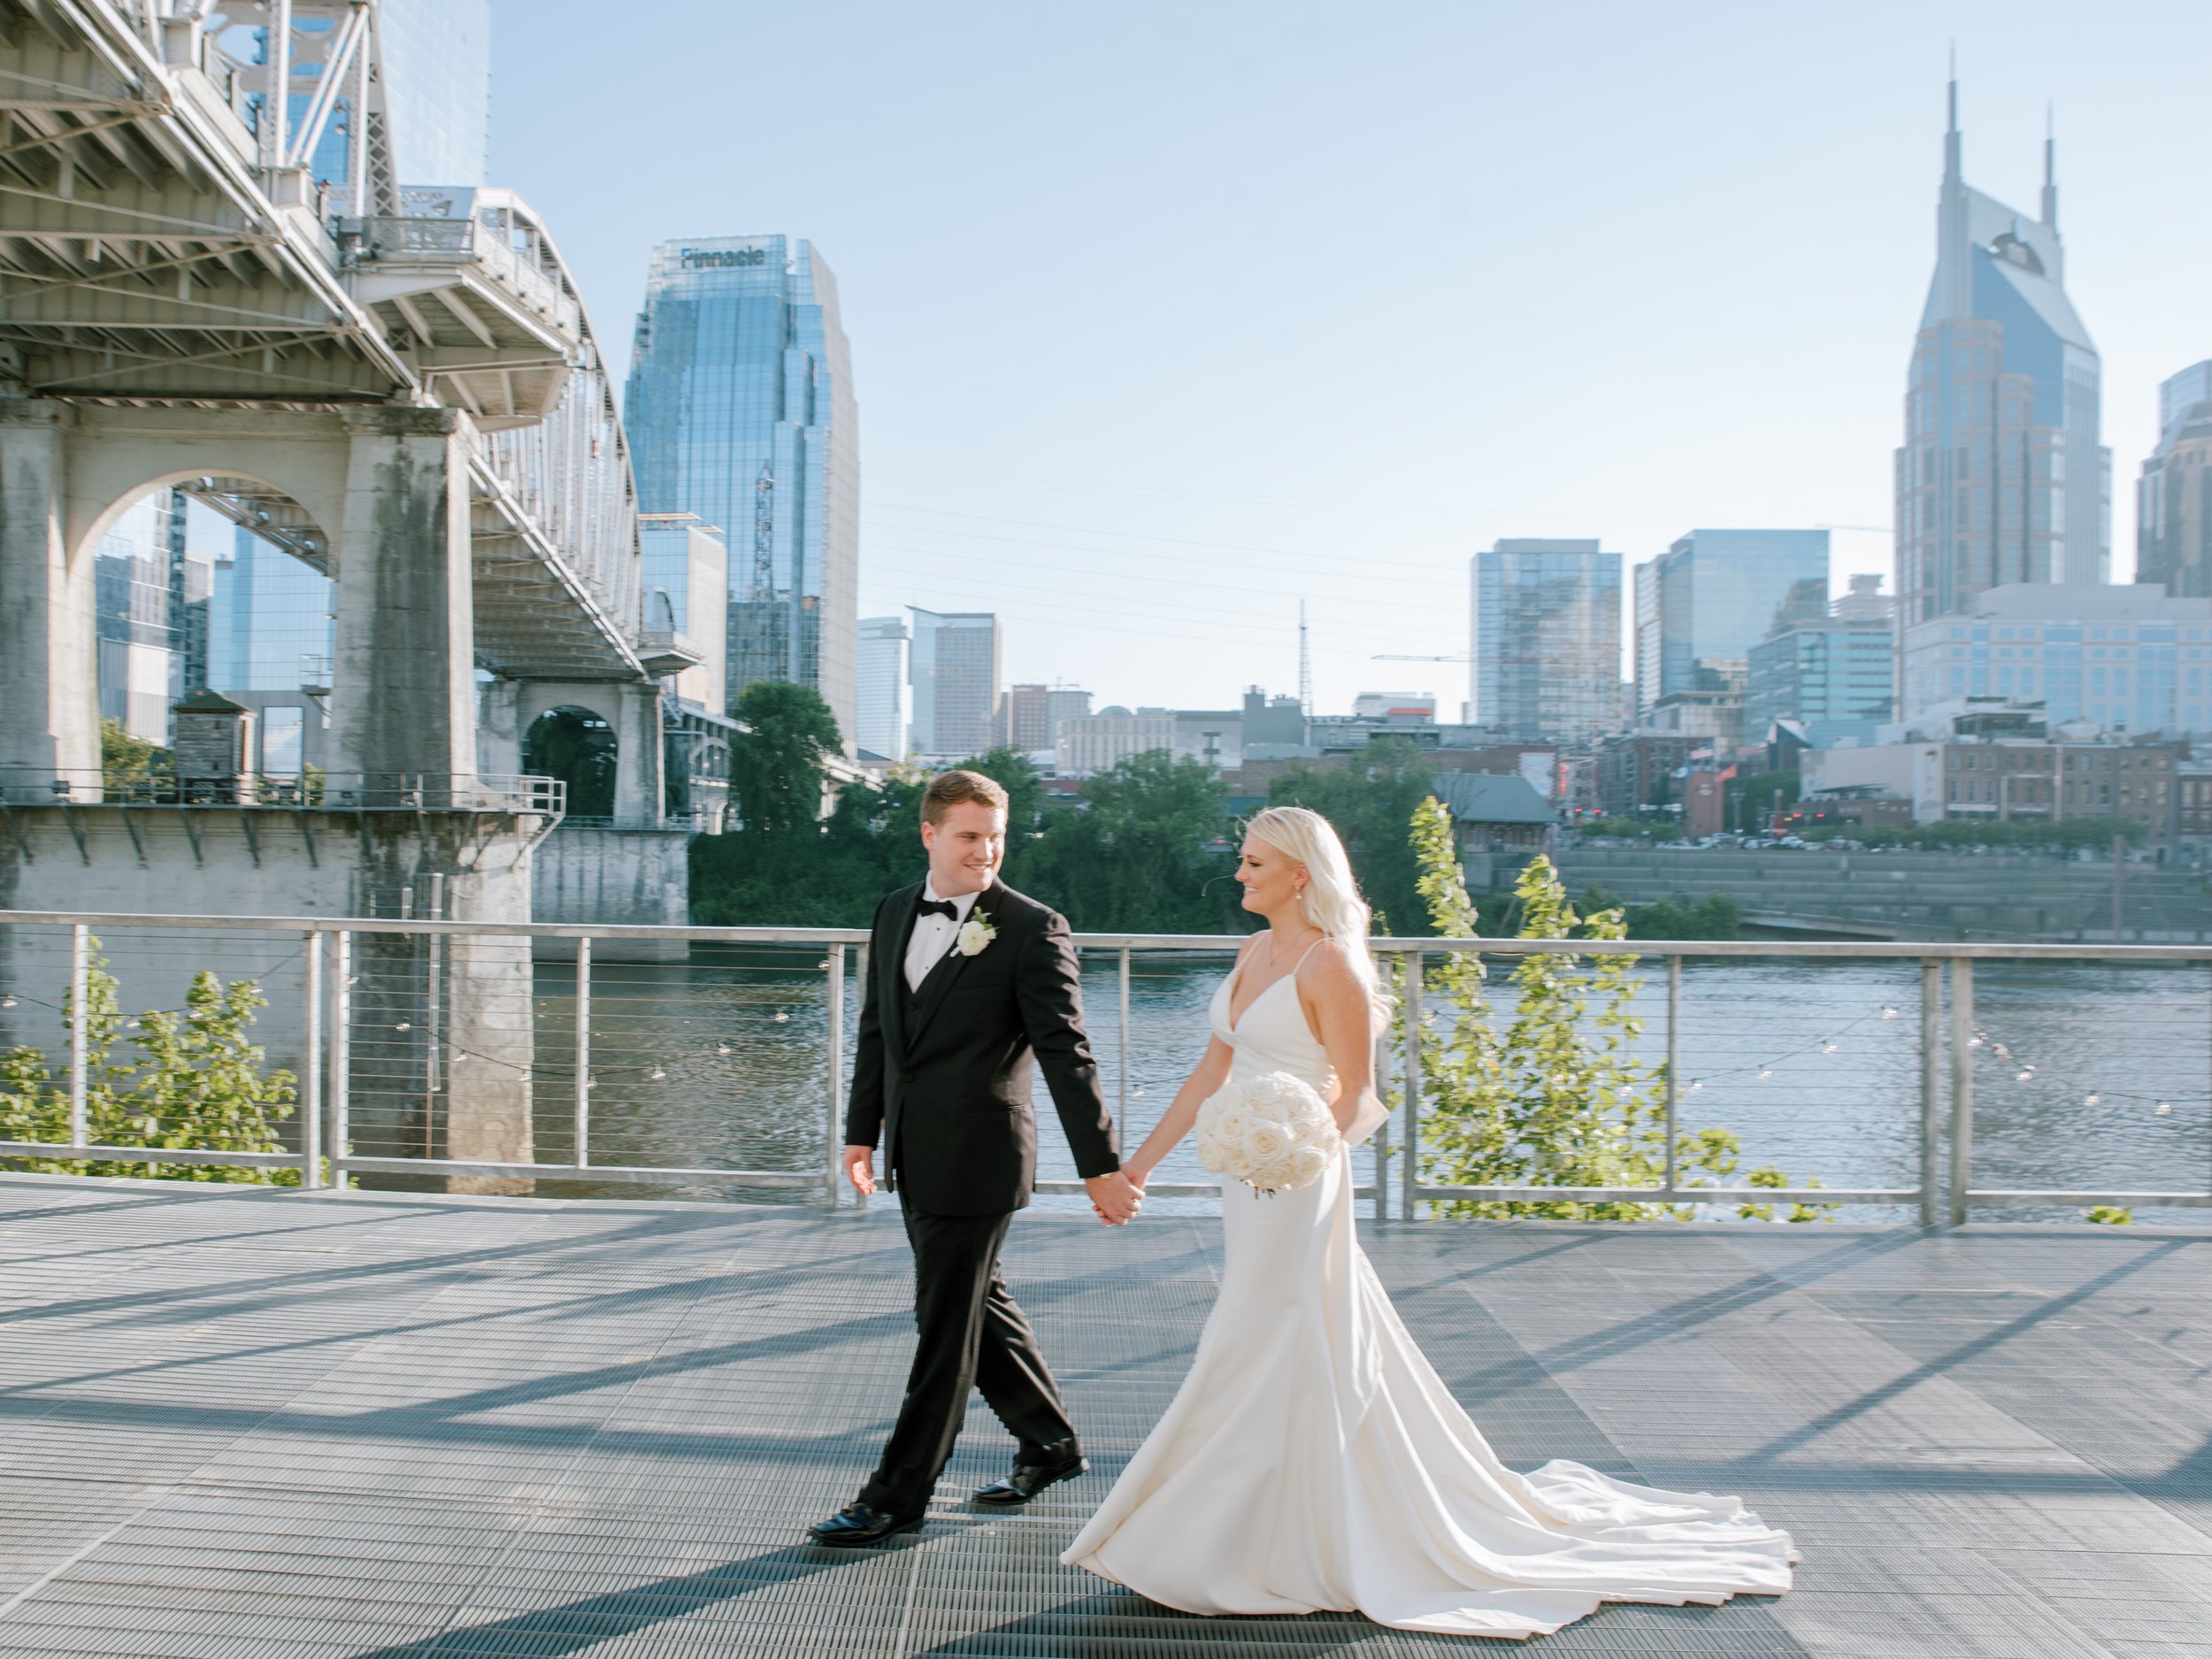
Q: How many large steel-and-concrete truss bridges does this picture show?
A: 1